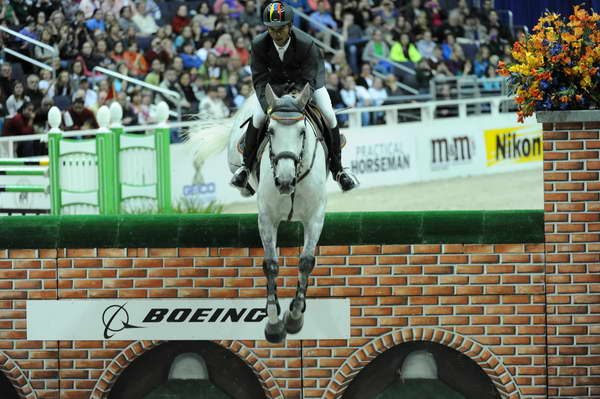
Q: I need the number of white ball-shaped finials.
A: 4